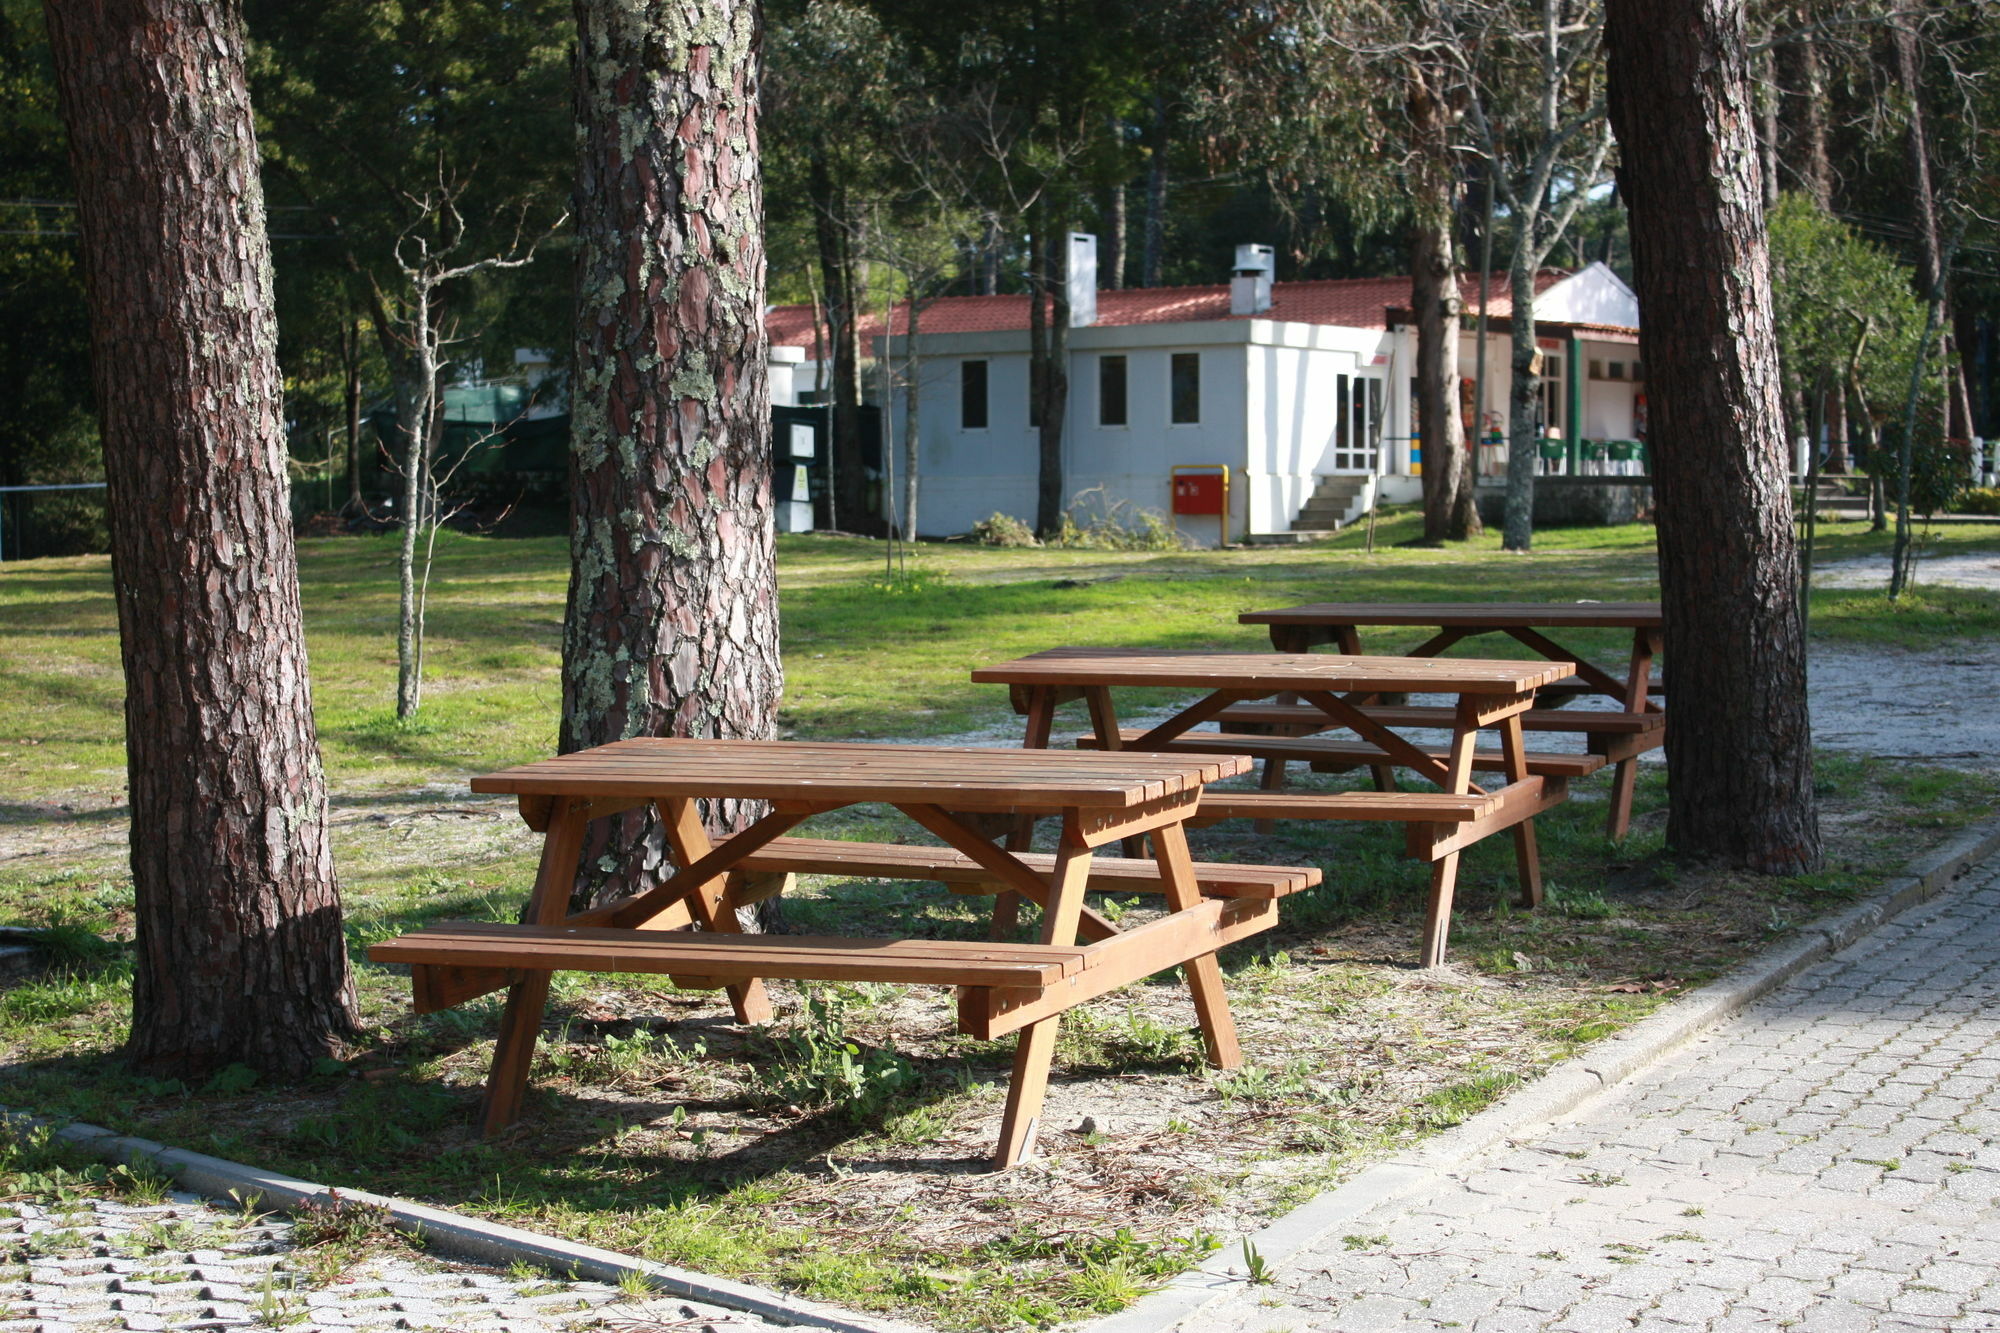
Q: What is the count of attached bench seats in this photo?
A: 6